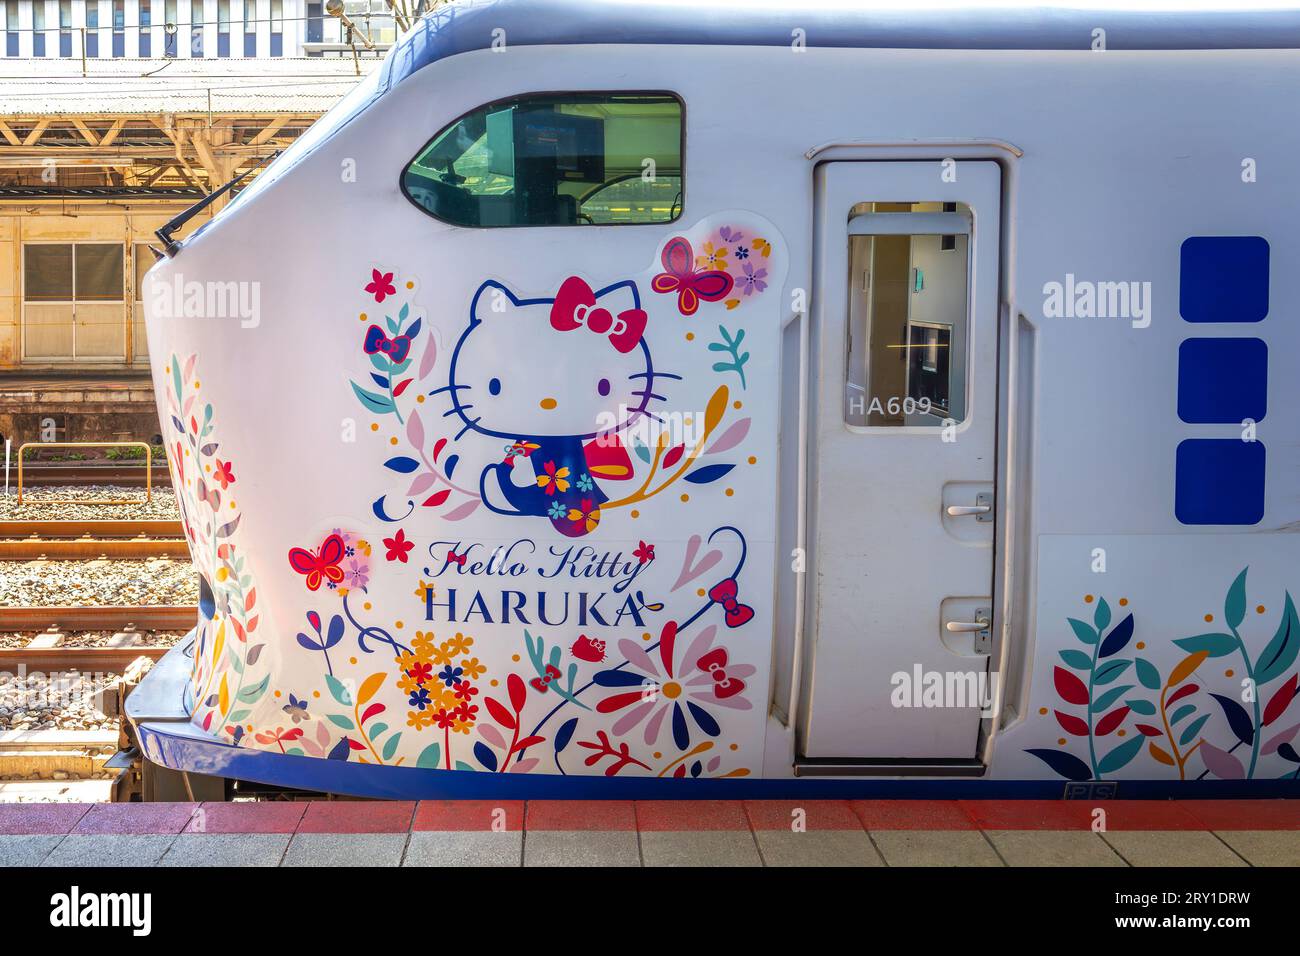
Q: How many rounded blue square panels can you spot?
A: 3